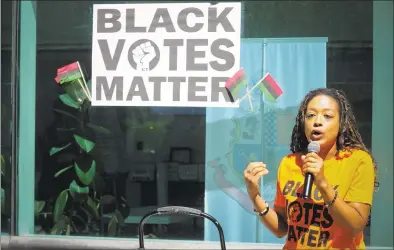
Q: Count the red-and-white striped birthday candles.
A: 0